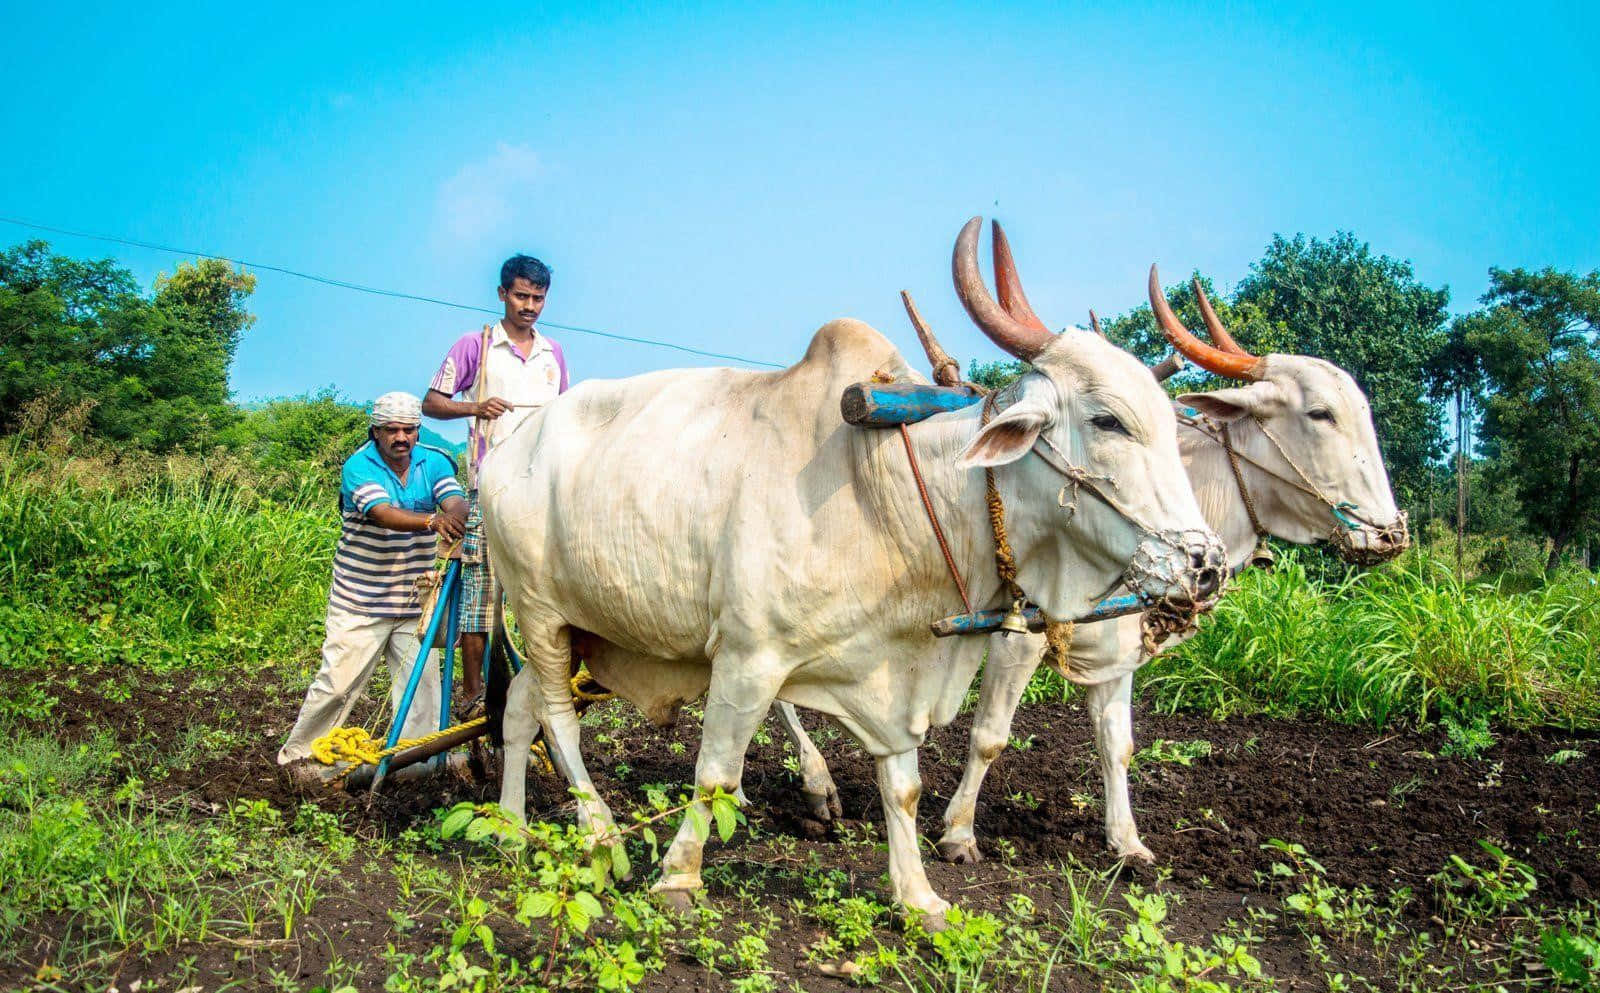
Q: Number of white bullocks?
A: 2